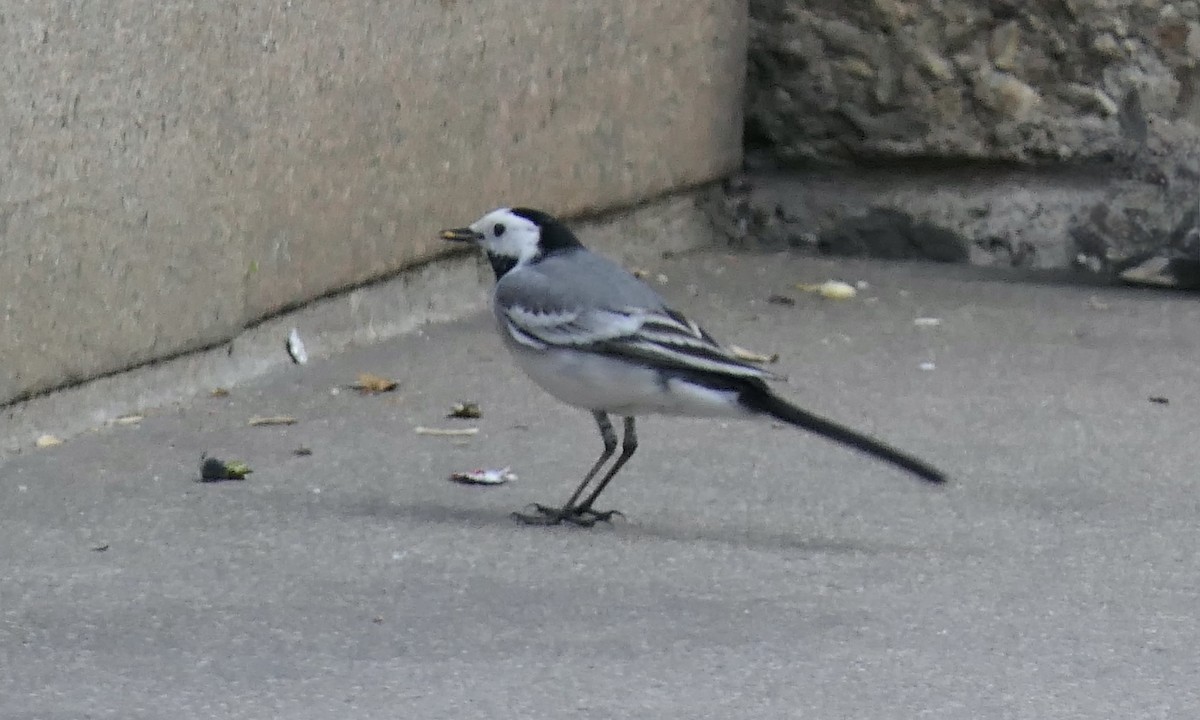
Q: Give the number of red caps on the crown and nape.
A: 0